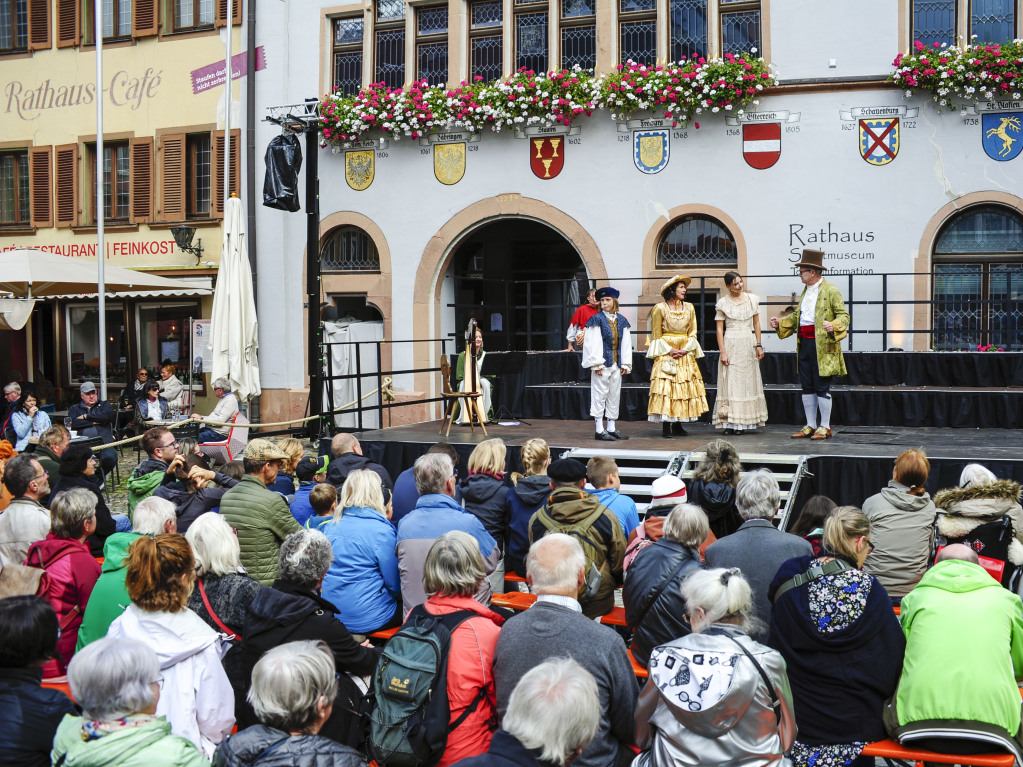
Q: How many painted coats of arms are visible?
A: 7